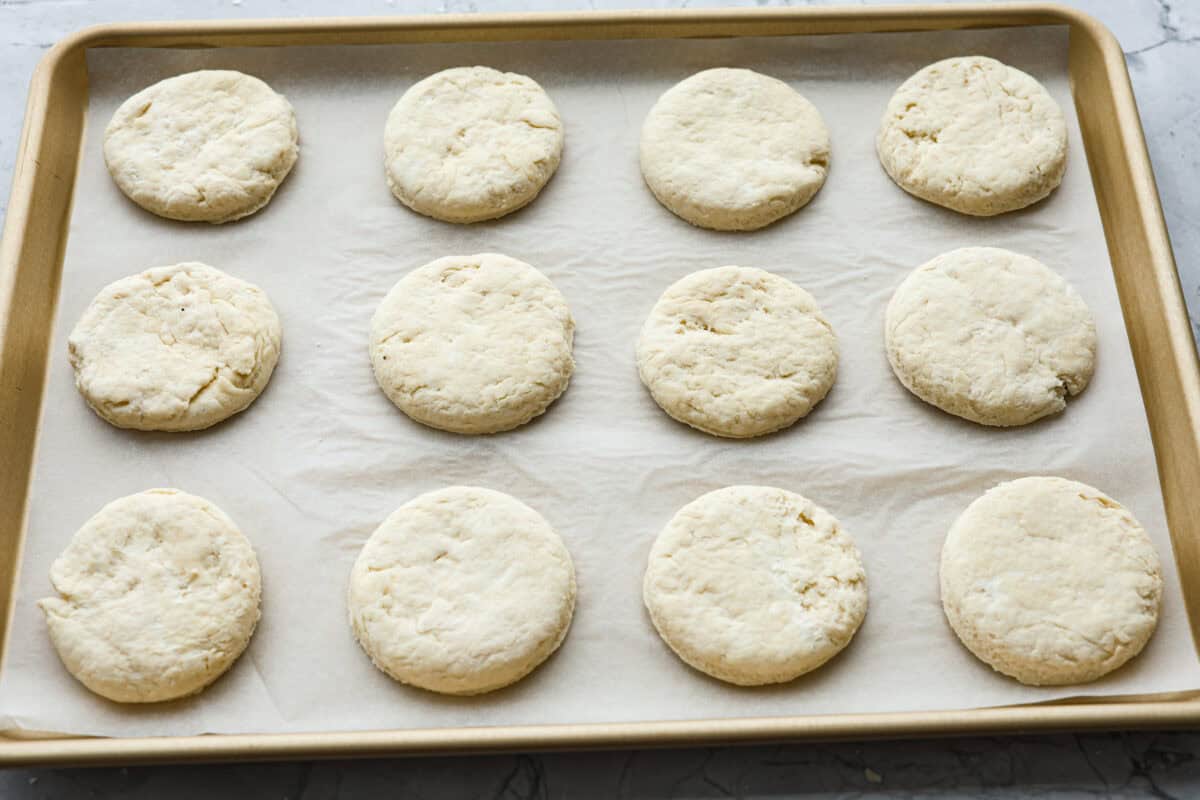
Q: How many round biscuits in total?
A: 12